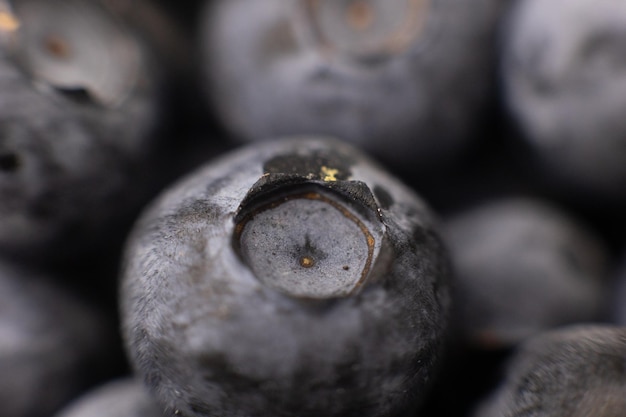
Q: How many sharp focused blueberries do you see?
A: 1